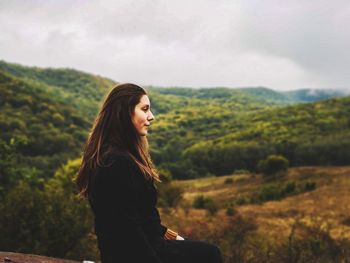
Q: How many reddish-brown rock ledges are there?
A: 1